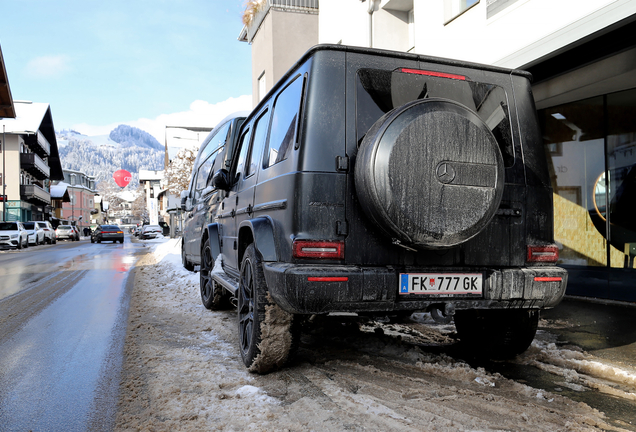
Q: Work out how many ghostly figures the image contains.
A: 0